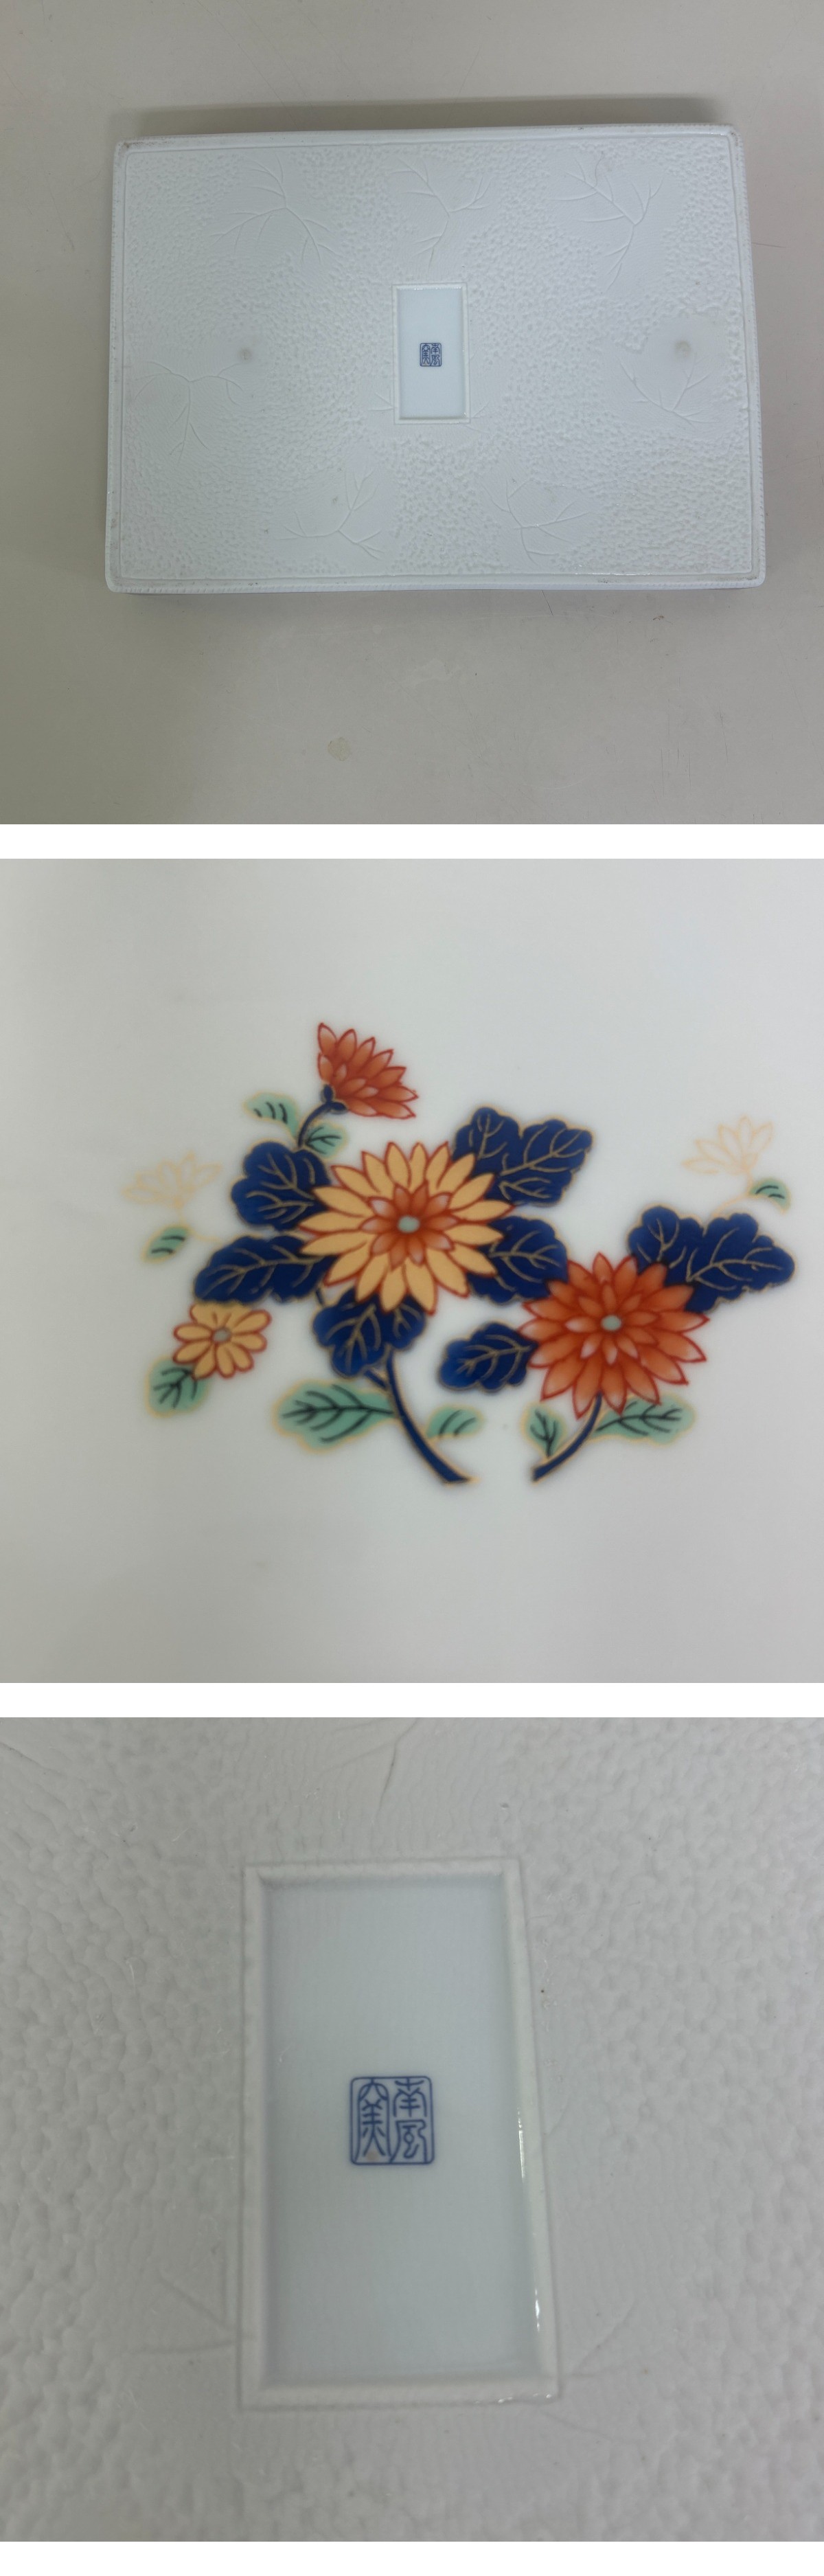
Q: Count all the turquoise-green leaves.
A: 9